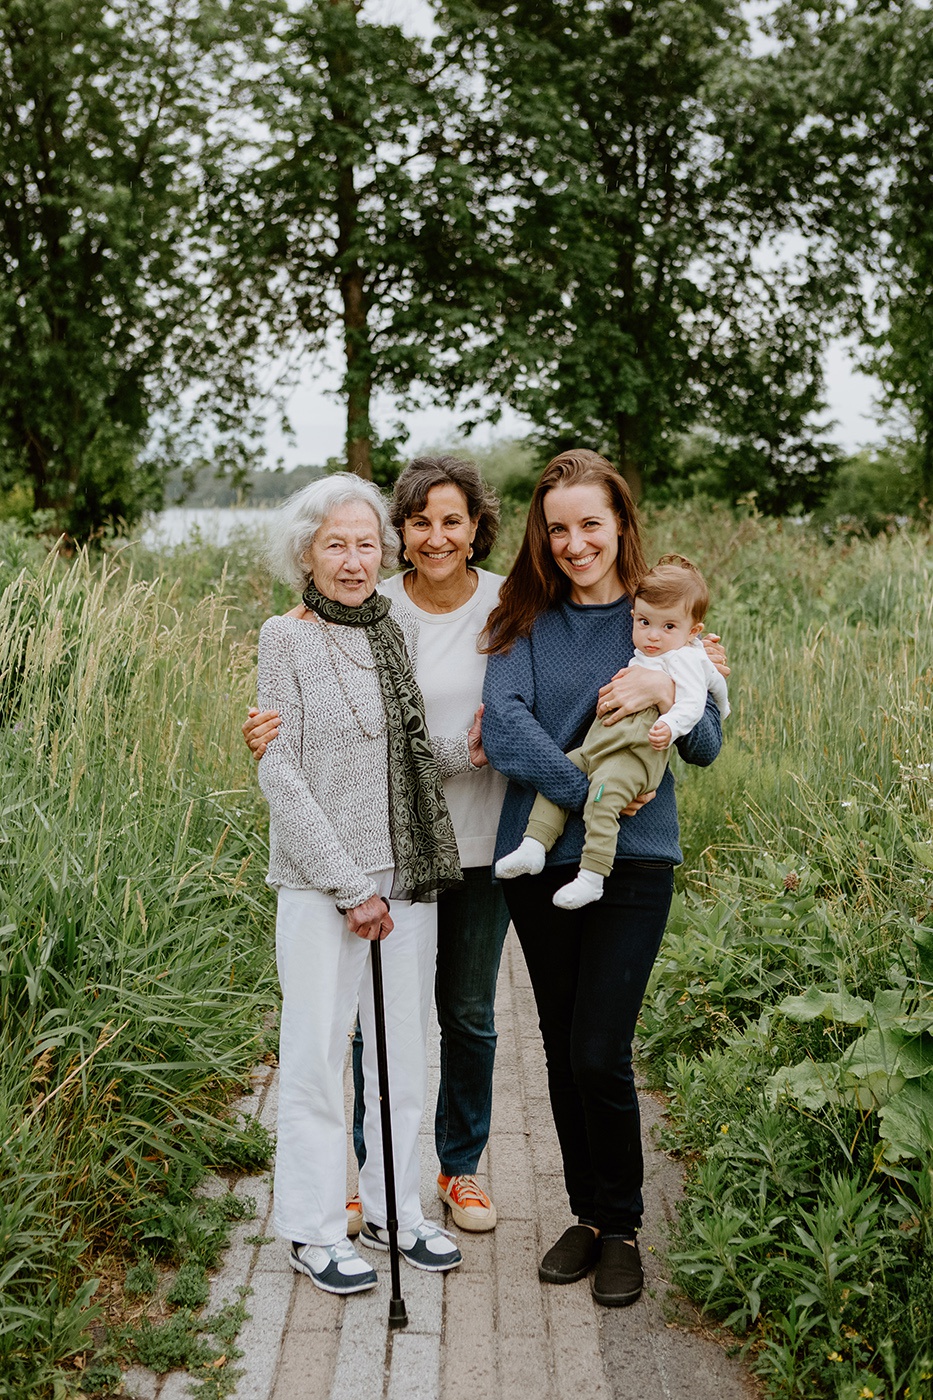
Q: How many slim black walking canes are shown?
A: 1